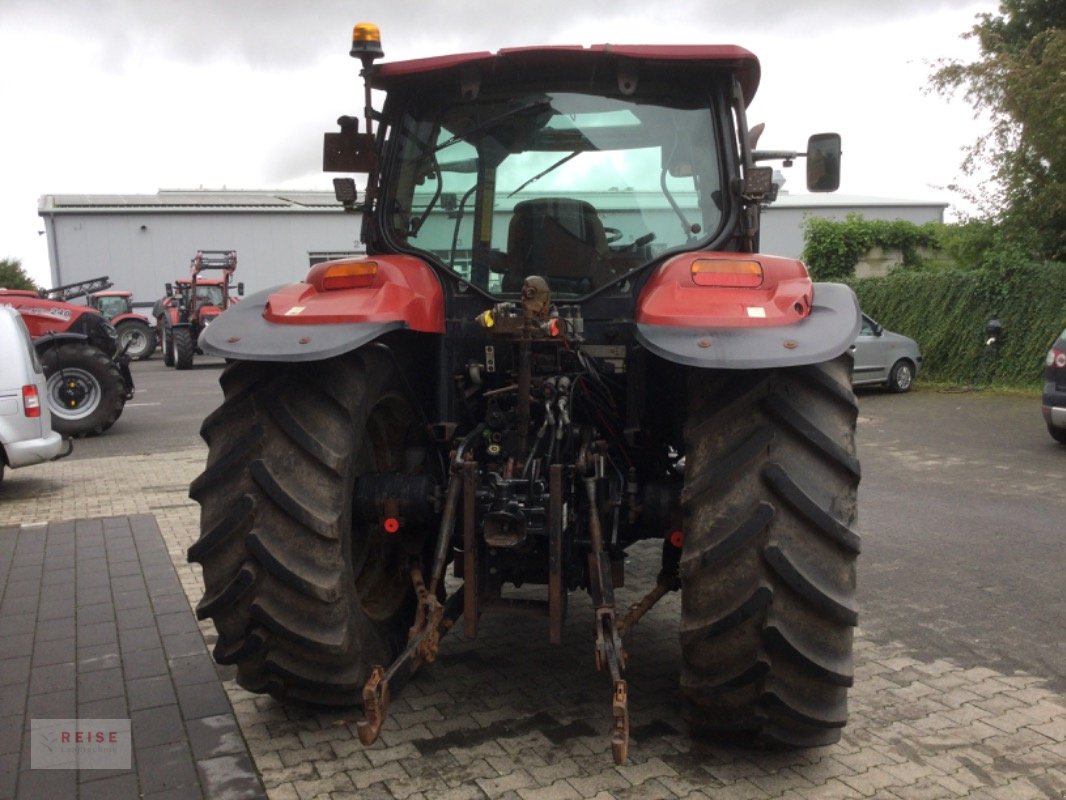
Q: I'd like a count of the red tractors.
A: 4